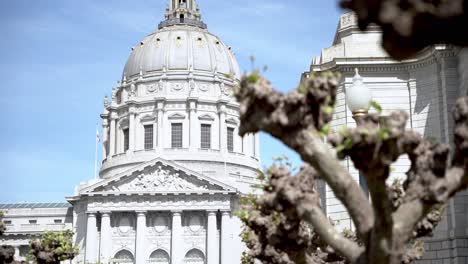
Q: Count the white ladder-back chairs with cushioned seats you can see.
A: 0